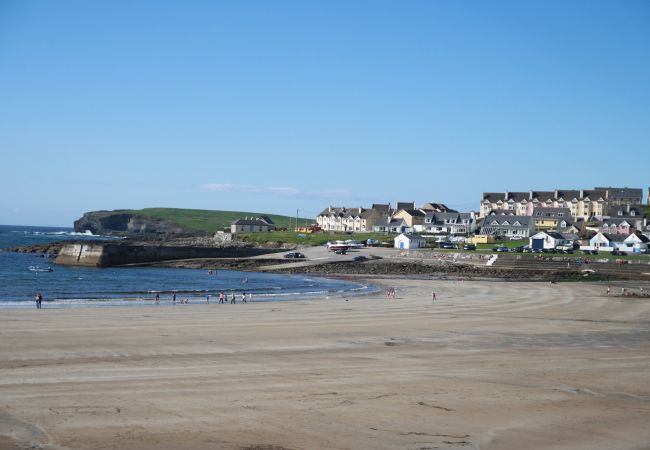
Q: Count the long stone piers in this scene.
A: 1